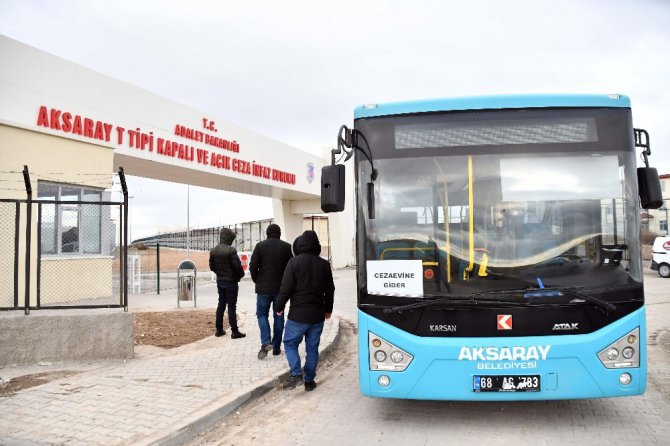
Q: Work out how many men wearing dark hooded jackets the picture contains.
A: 3